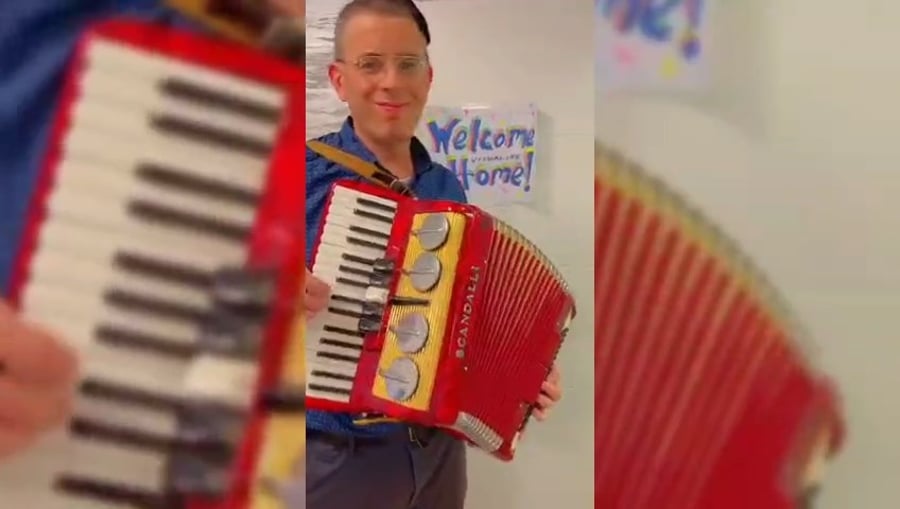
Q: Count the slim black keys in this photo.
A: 14